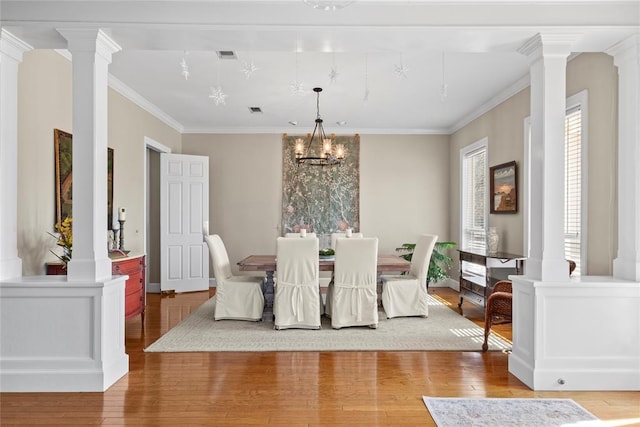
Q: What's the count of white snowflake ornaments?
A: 8